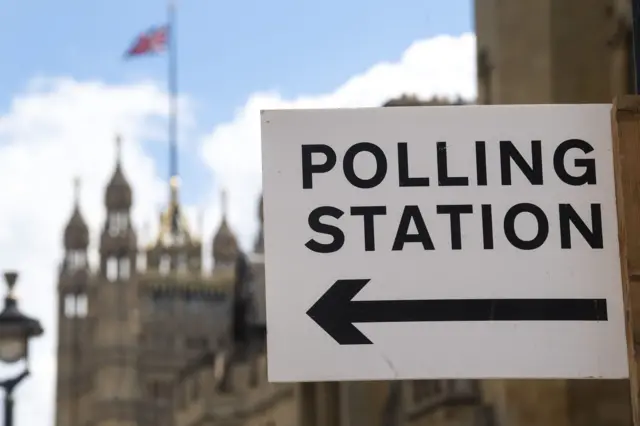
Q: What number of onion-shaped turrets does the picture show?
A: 3